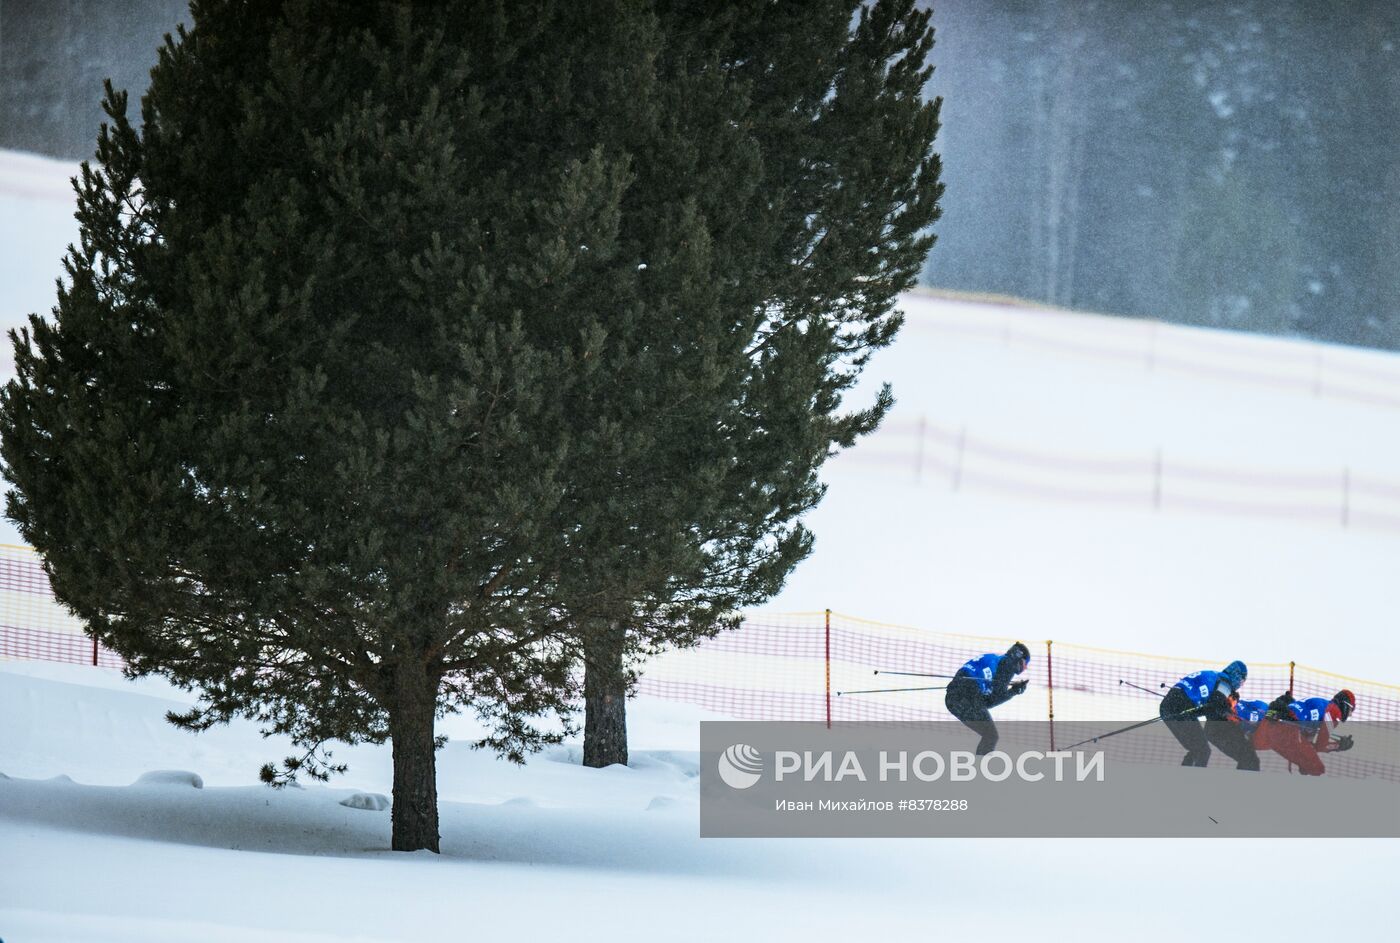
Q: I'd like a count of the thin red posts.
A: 4